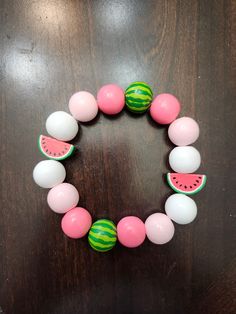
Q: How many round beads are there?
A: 14